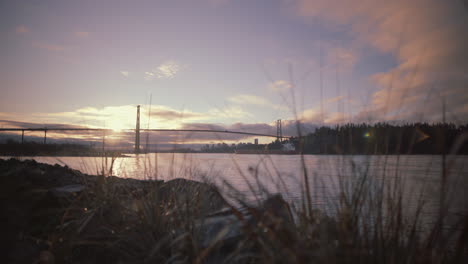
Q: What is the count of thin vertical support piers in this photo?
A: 2